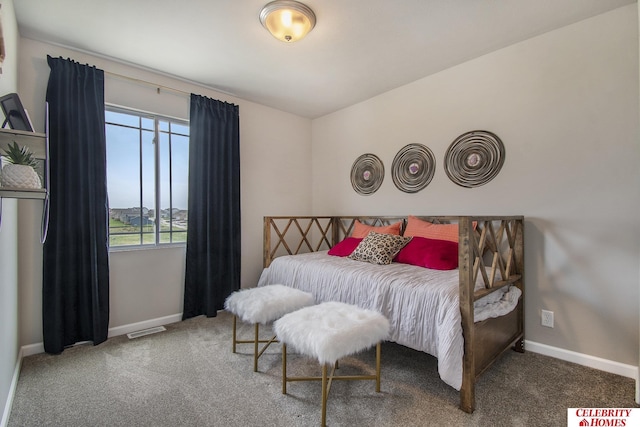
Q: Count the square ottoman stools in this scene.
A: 2